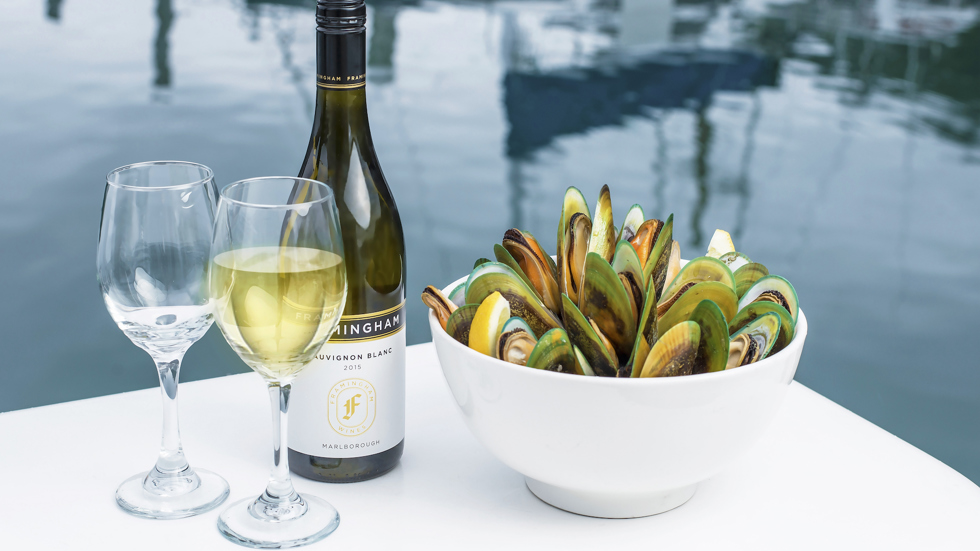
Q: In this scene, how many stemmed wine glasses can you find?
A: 2